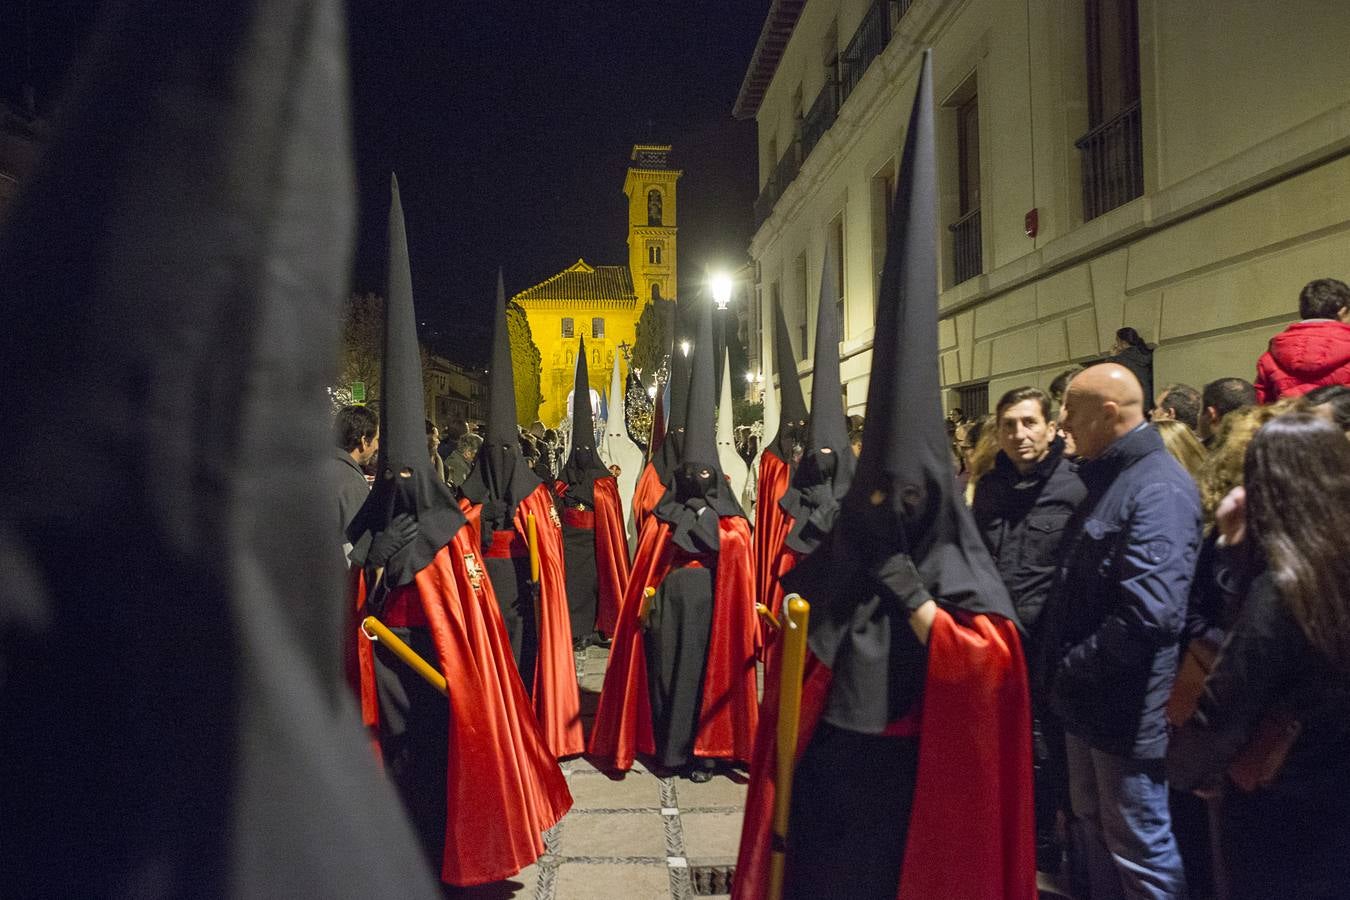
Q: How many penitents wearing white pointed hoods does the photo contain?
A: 3